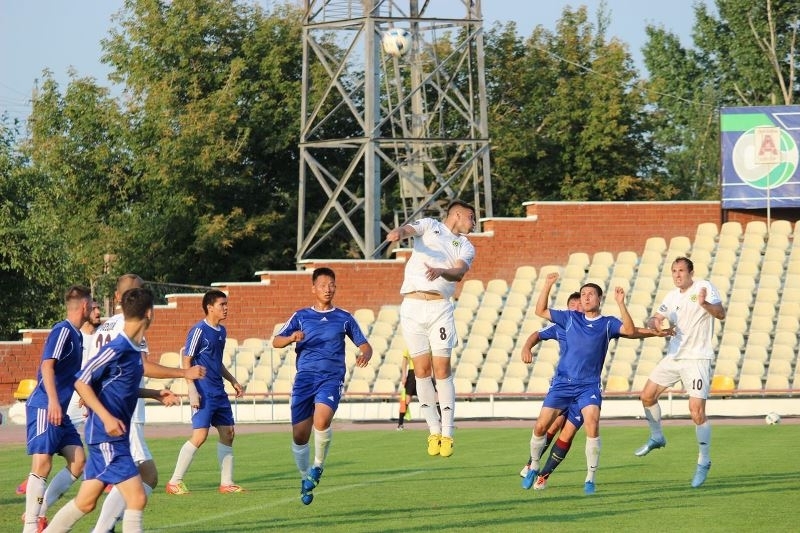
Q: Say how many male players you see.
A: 10